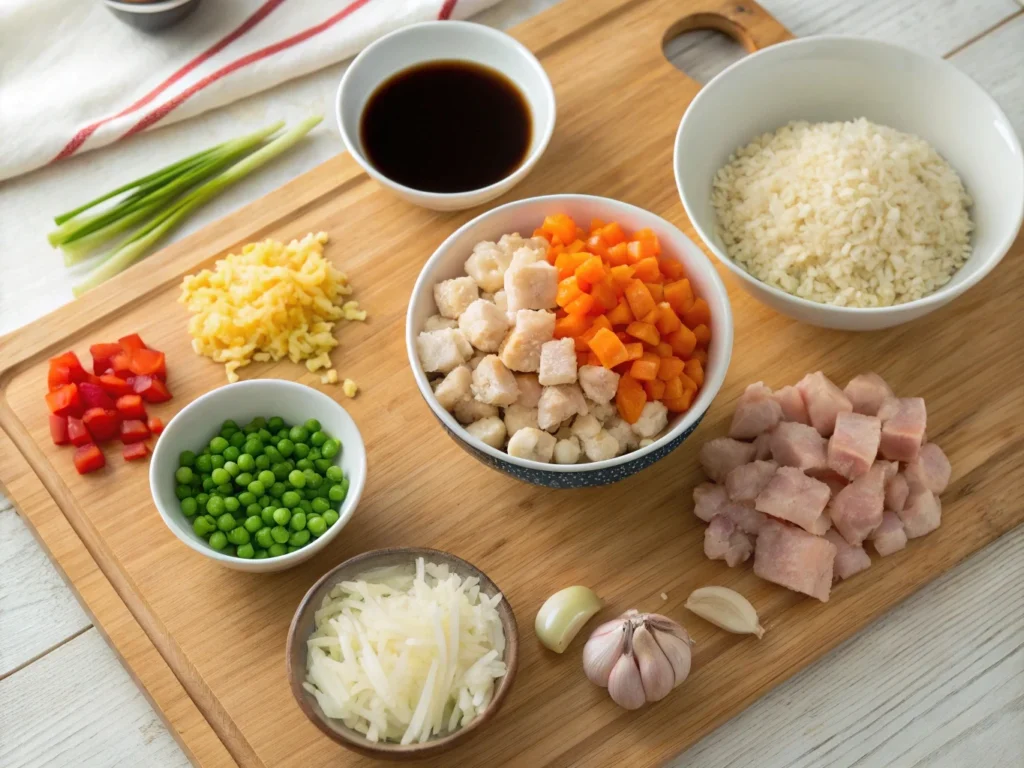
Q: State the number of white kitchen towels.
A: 1